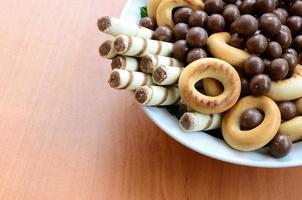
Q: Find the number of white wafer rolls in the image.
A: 9